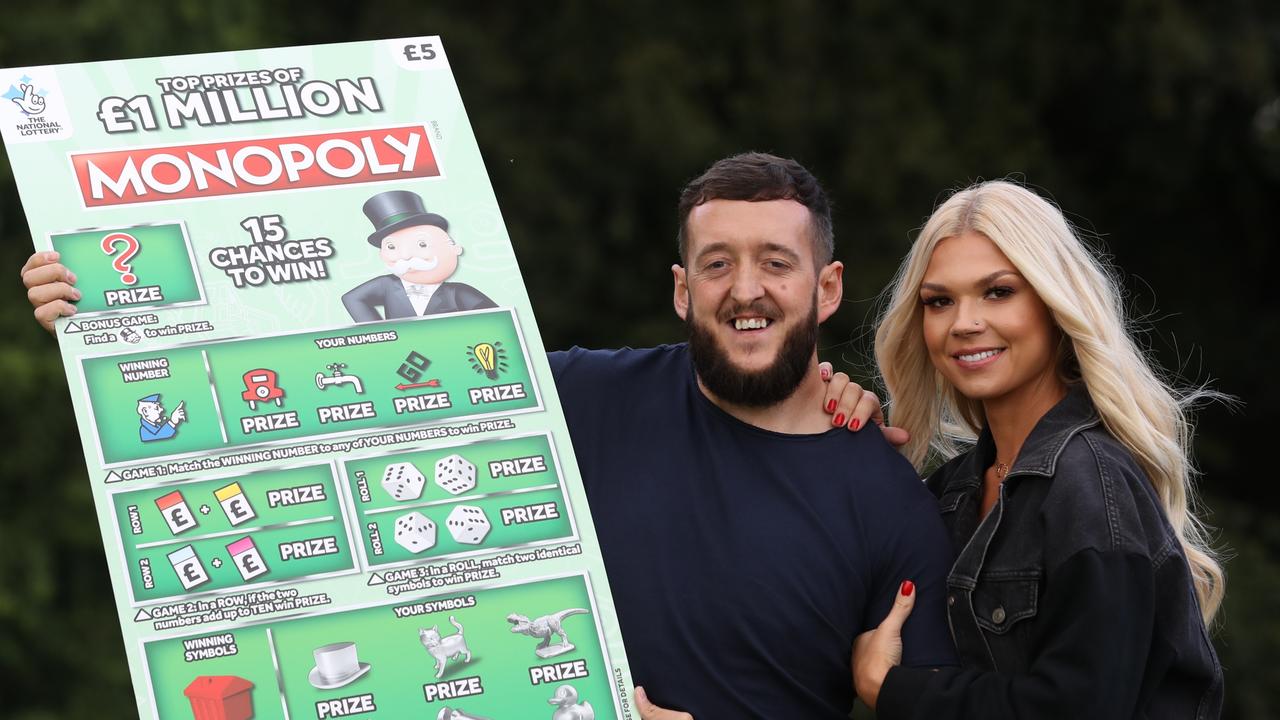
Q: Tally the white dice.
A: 4